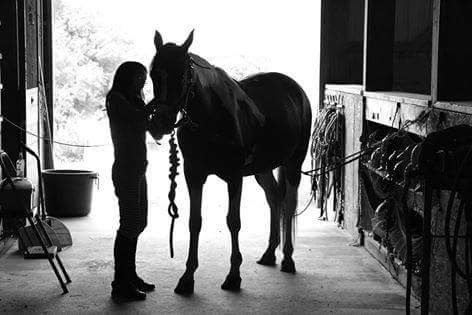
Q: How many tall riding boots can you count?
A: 2